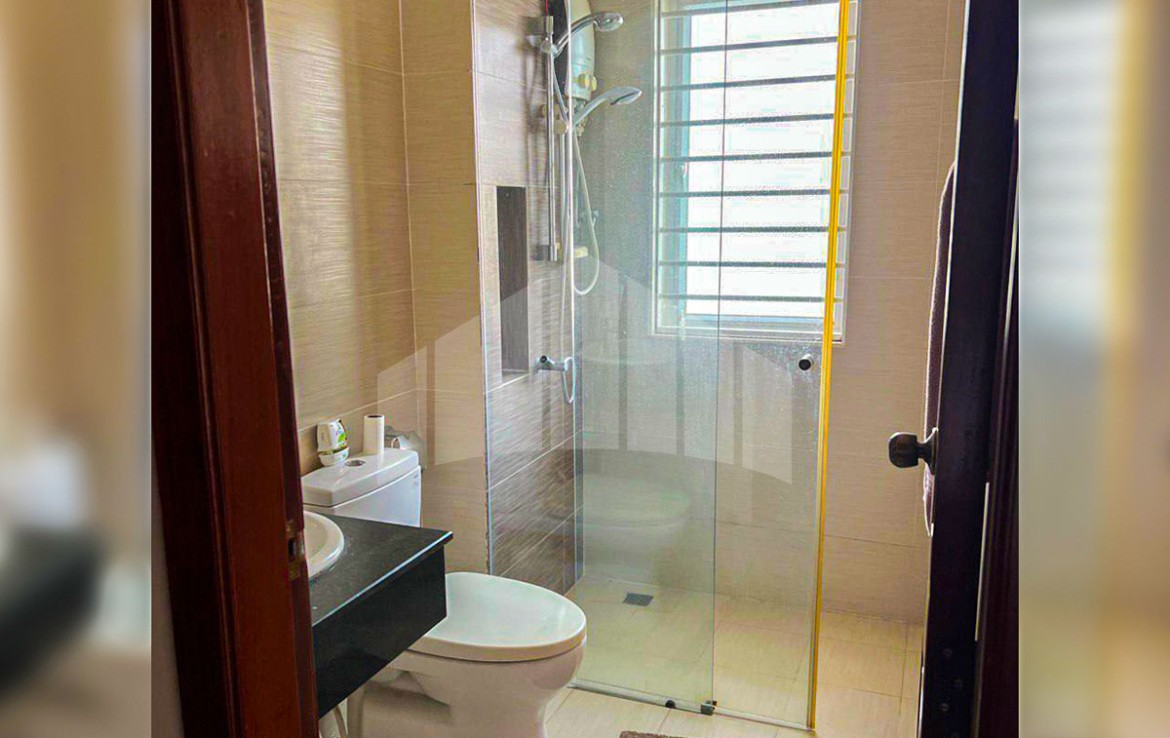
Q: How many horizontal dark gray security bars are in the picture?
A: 9